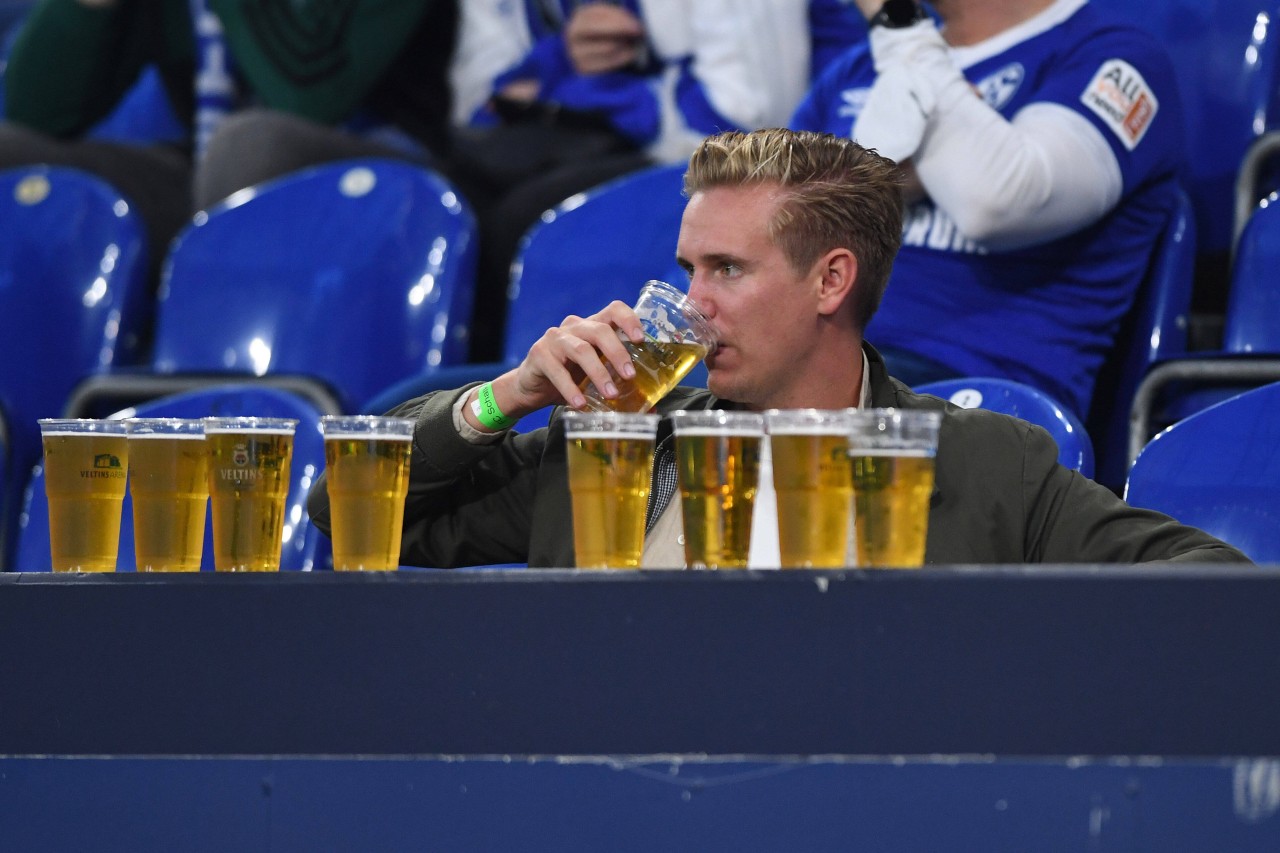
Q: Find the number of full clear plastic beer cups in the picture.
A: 8